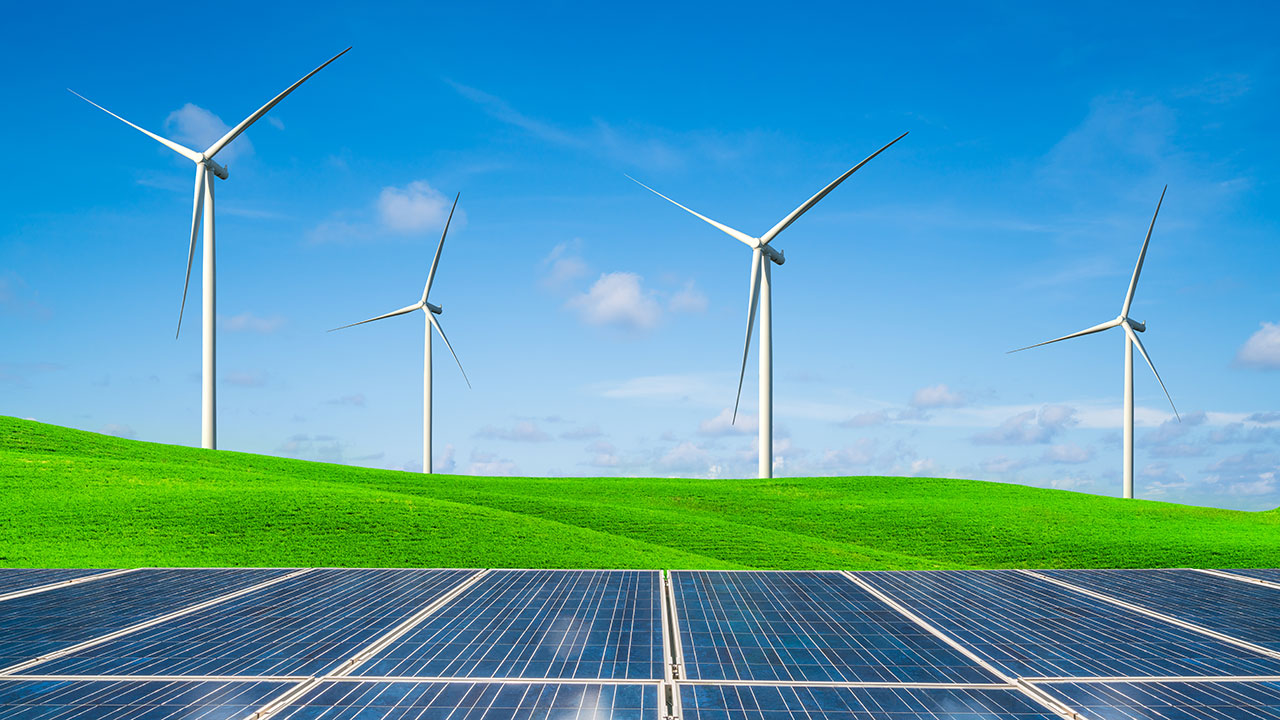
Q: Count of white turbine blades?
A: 12